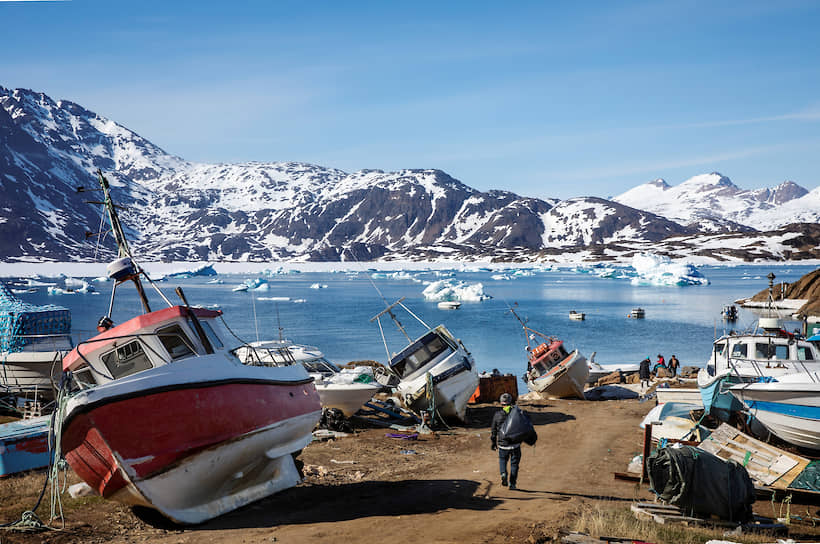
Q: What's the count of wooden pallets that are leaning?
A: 1